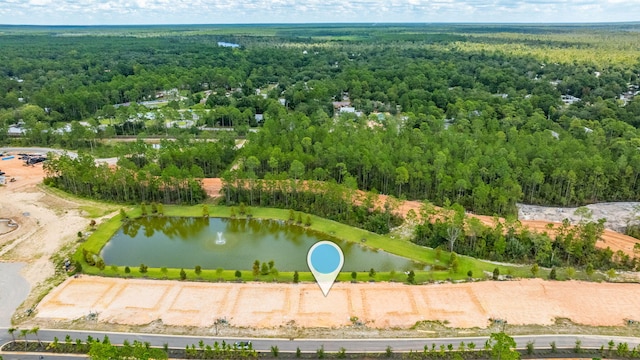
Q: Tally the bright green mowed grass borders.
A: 1